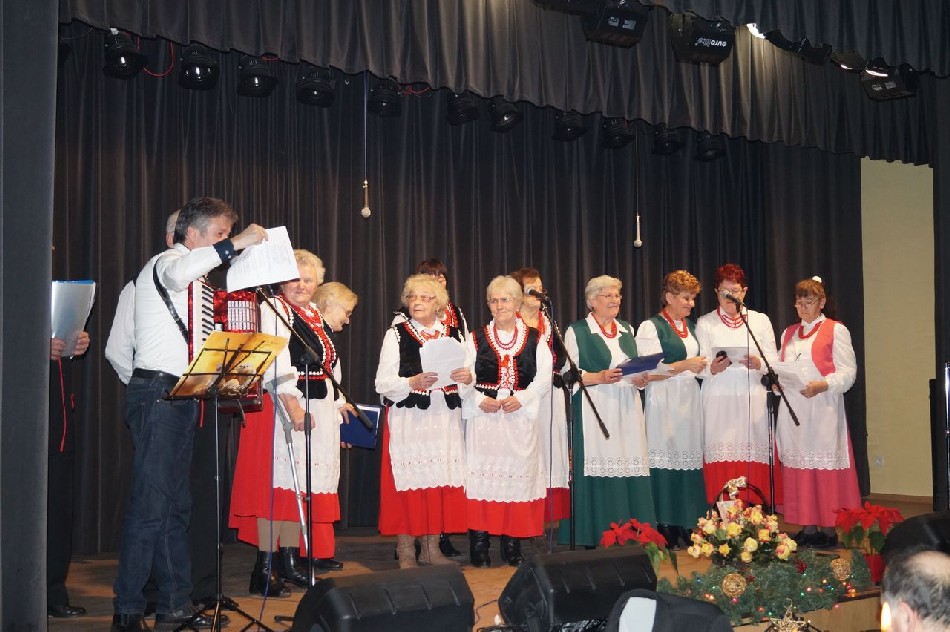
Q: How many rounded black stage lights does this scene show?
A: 11